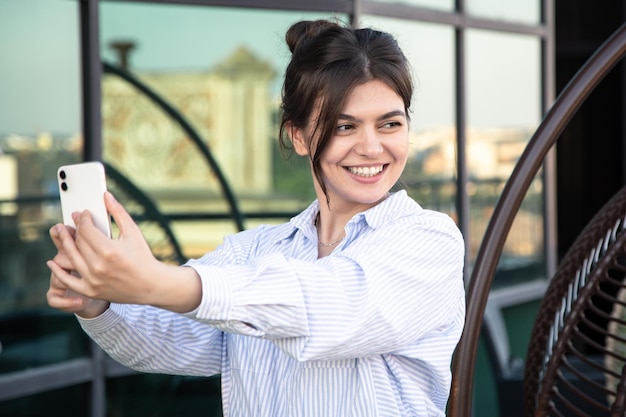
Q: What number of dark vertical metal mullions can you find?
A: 4